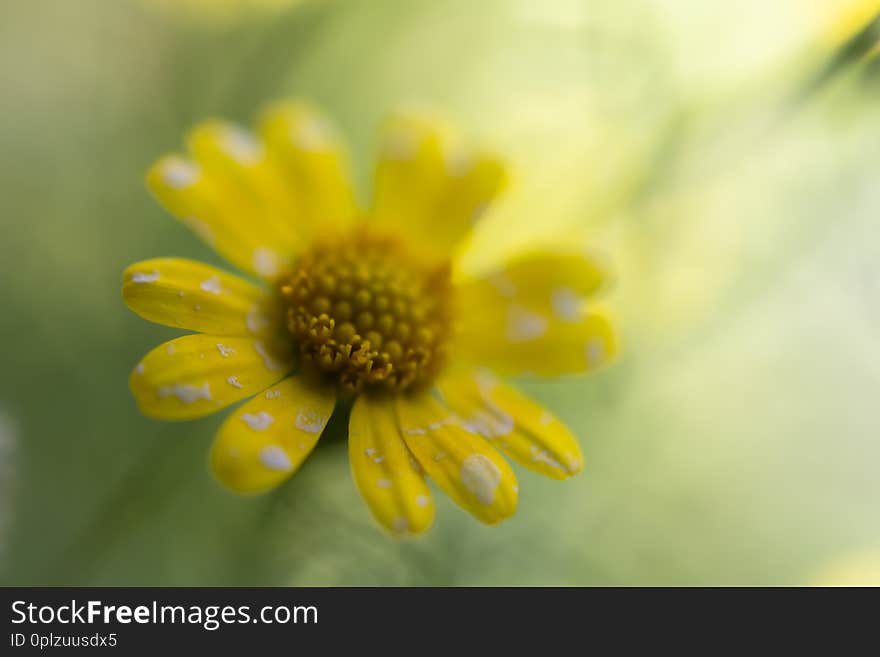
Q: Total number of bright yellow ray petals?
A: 13